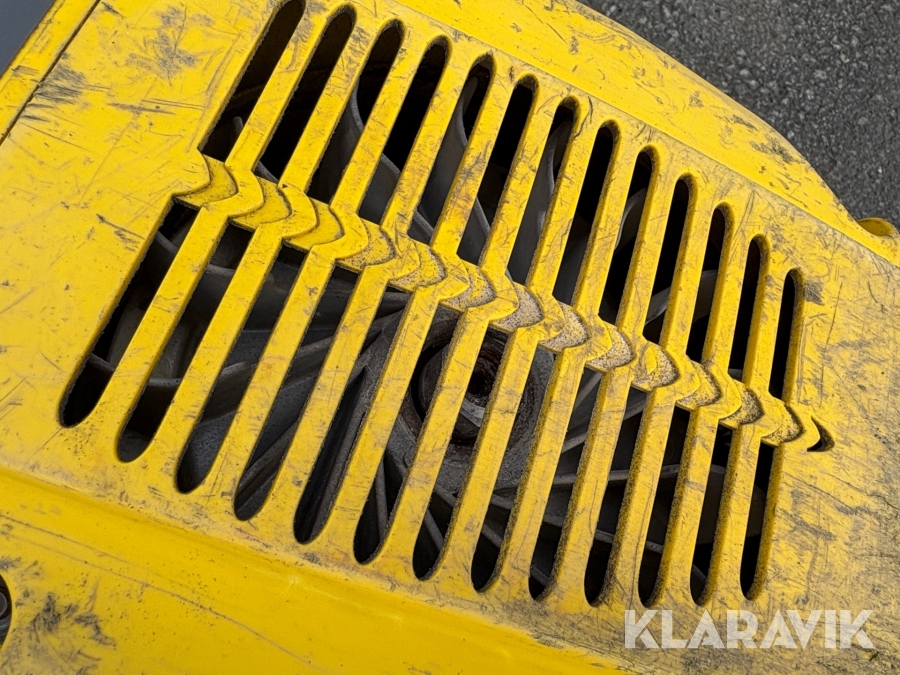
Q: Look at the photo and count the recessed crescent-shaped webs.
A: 13